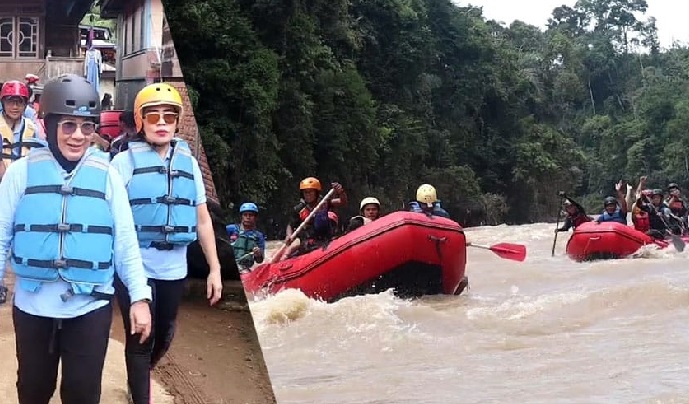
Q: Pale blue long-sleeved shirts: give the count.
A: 1